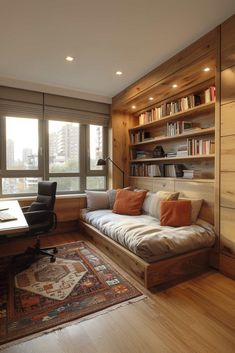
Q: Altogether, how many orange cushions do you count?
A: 2